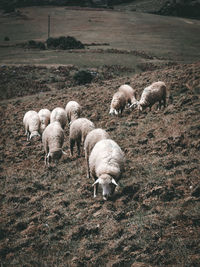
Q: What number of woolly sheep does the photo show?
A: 11